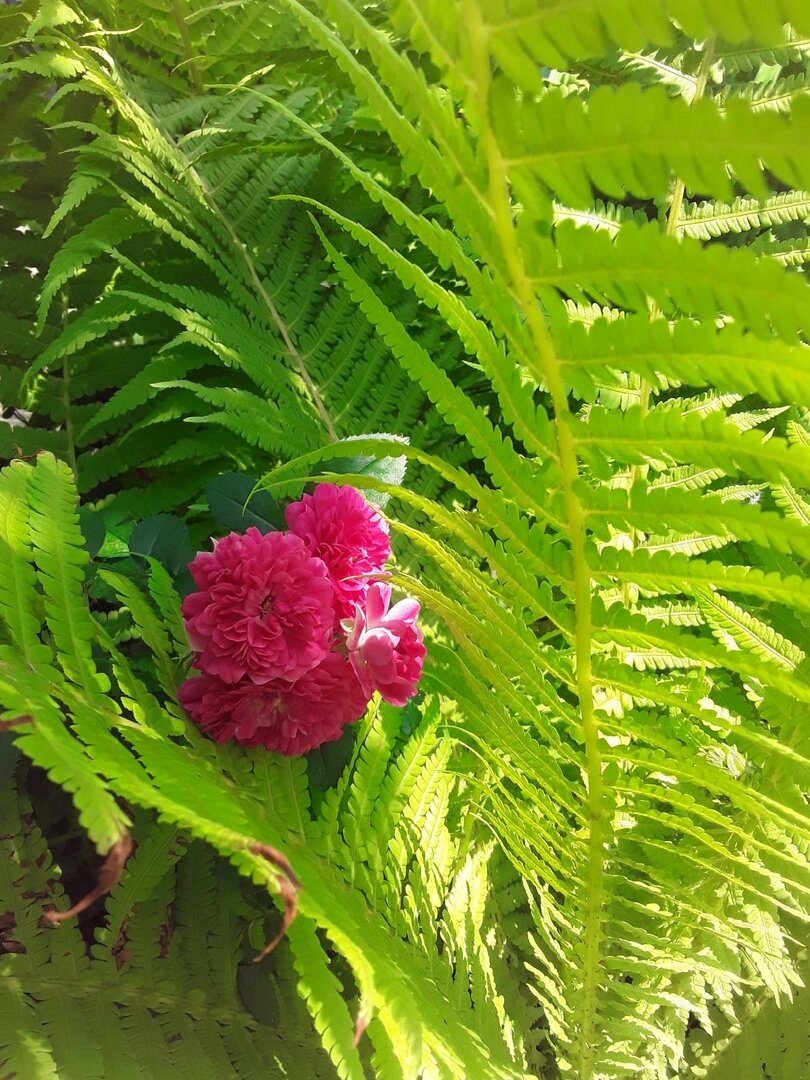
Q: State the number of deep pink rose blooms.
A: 4